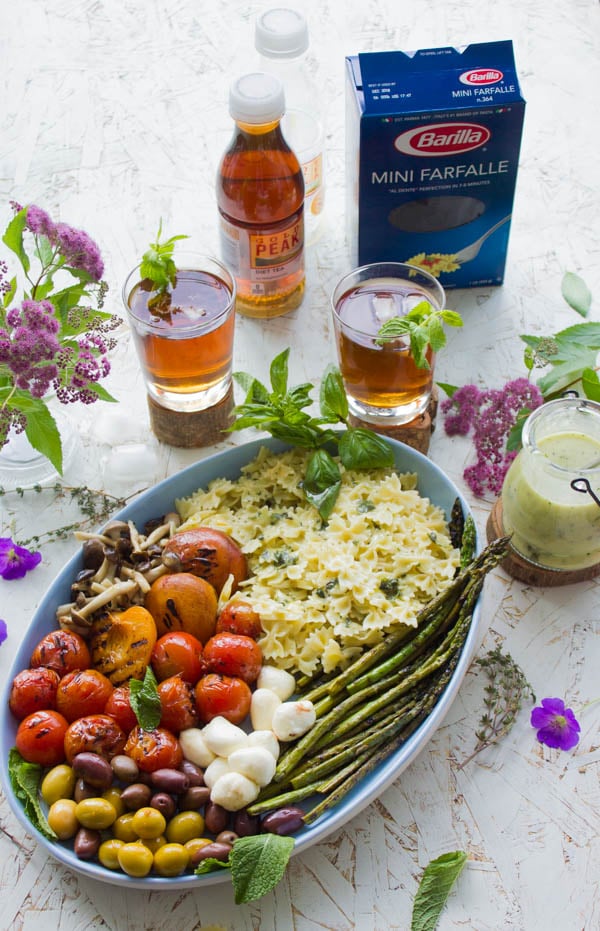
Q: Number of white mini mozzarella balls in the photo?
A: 9